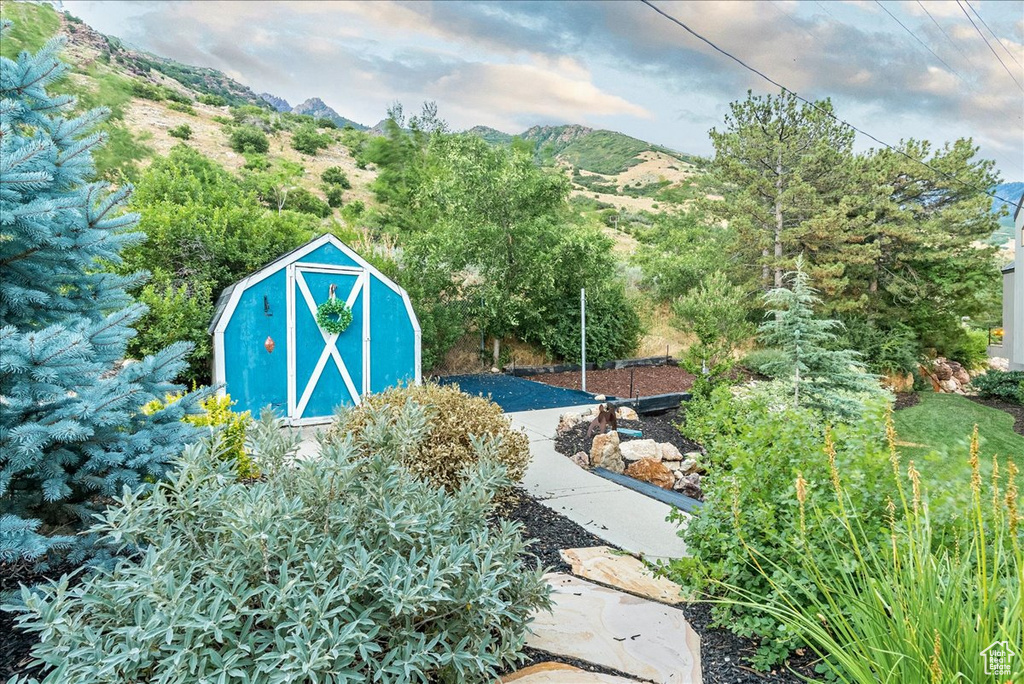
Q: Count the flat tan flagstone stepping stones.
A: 3